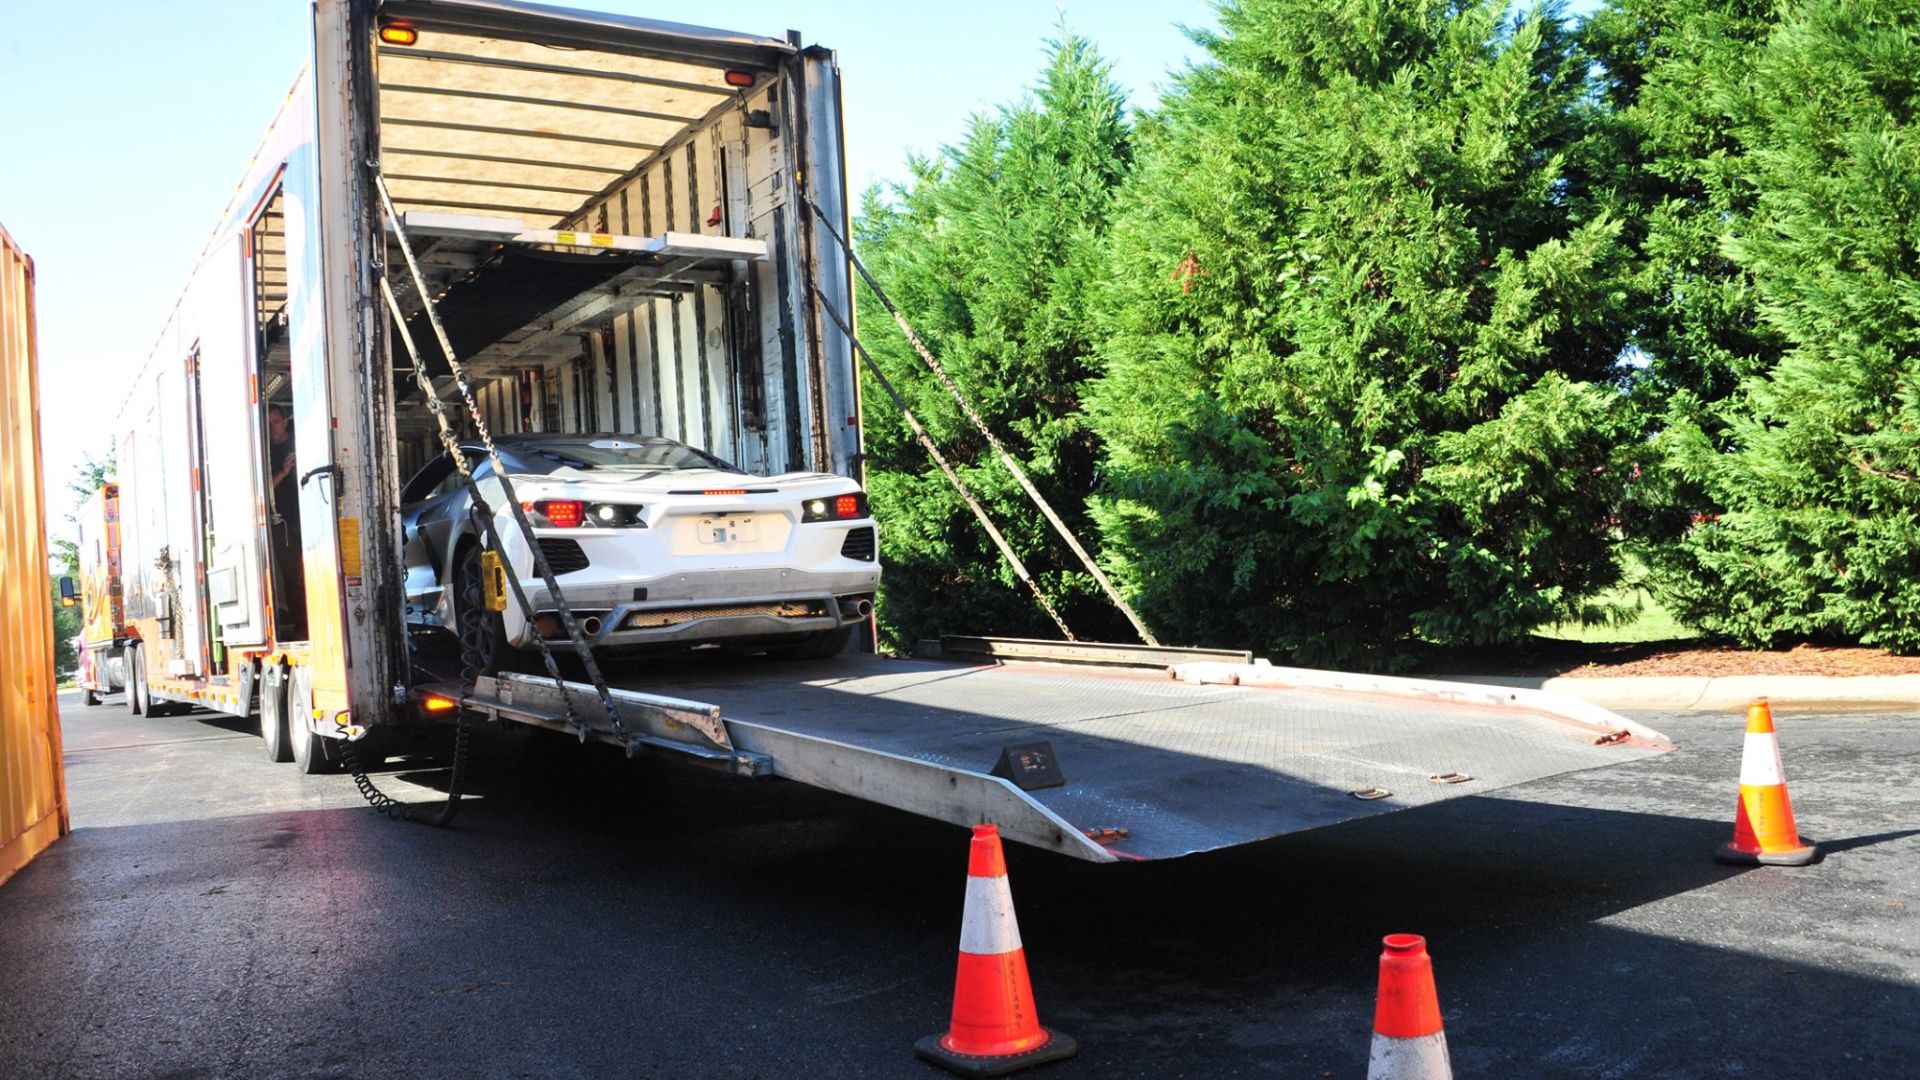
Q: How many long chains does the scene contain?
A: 4